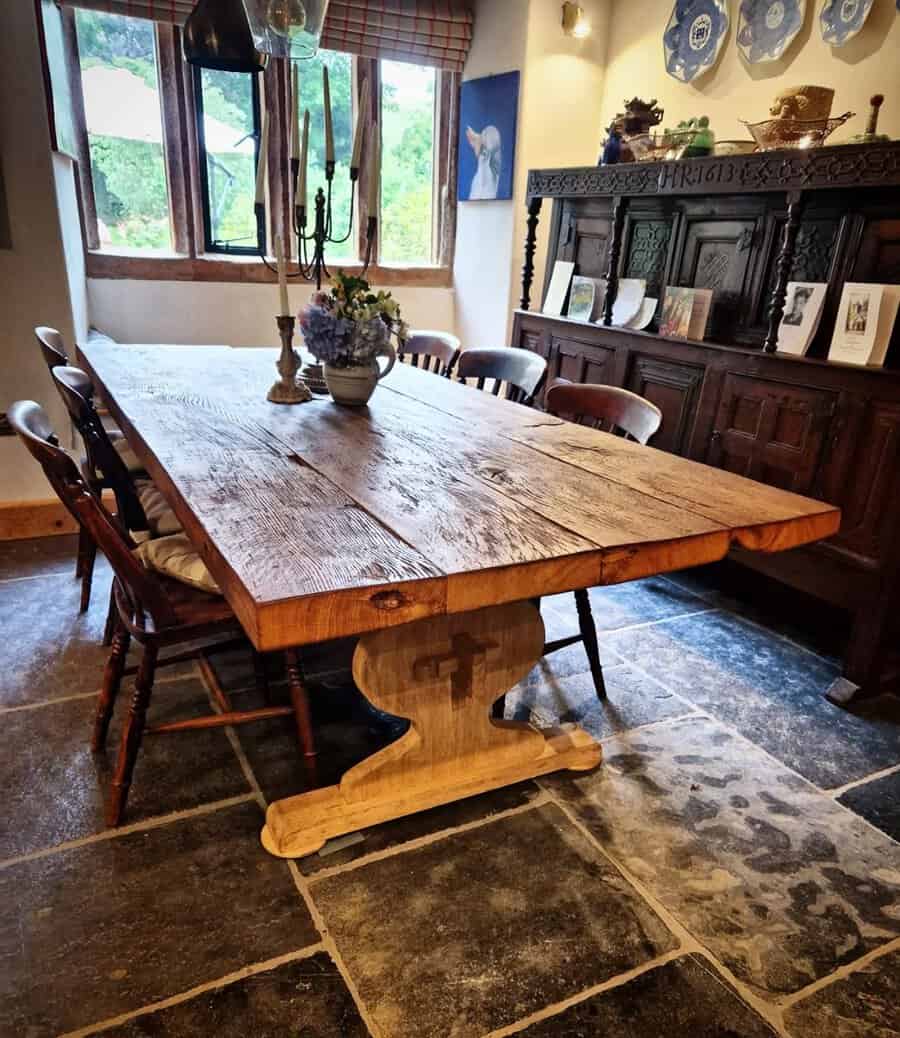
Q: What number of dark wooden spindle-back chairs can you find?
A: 6